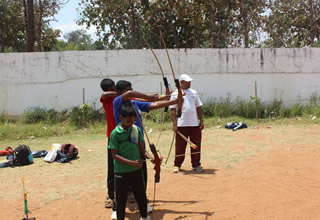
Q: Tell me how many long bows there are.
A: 3